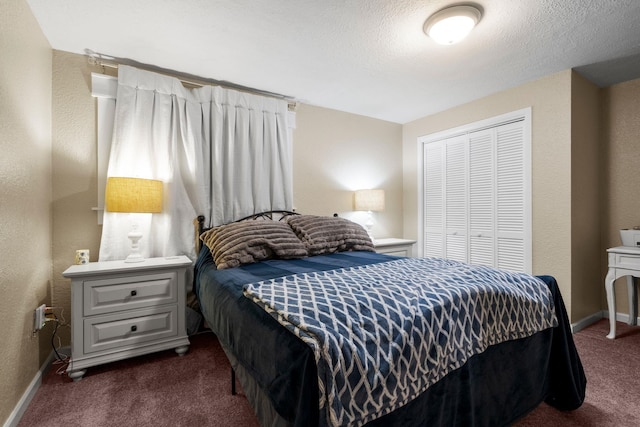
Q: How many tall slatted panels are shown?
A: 4